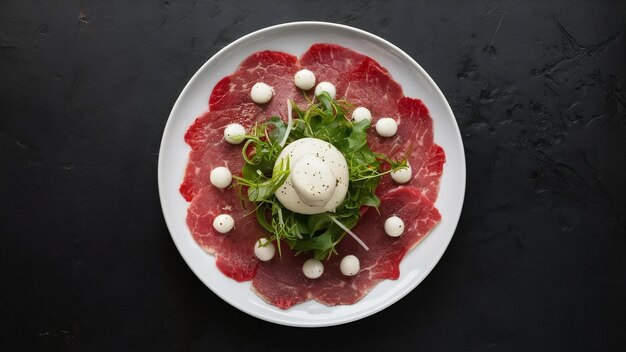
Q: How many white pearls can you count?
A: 13